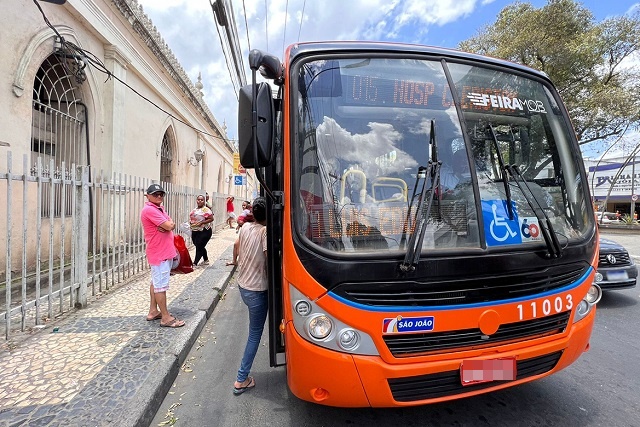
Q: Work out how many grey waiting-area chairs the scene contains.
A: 0